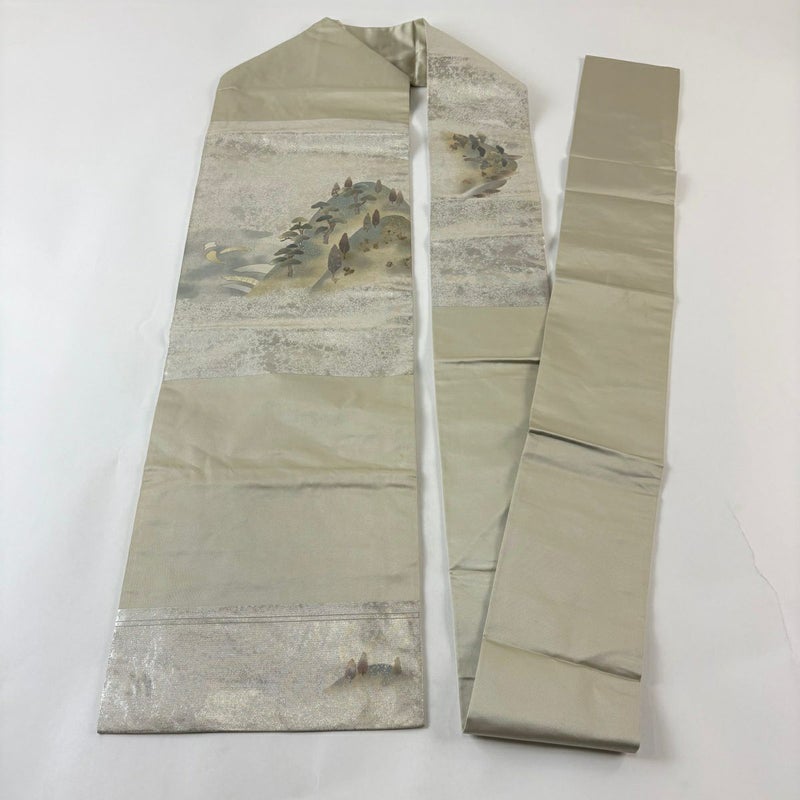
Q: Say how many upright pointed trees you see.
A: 12